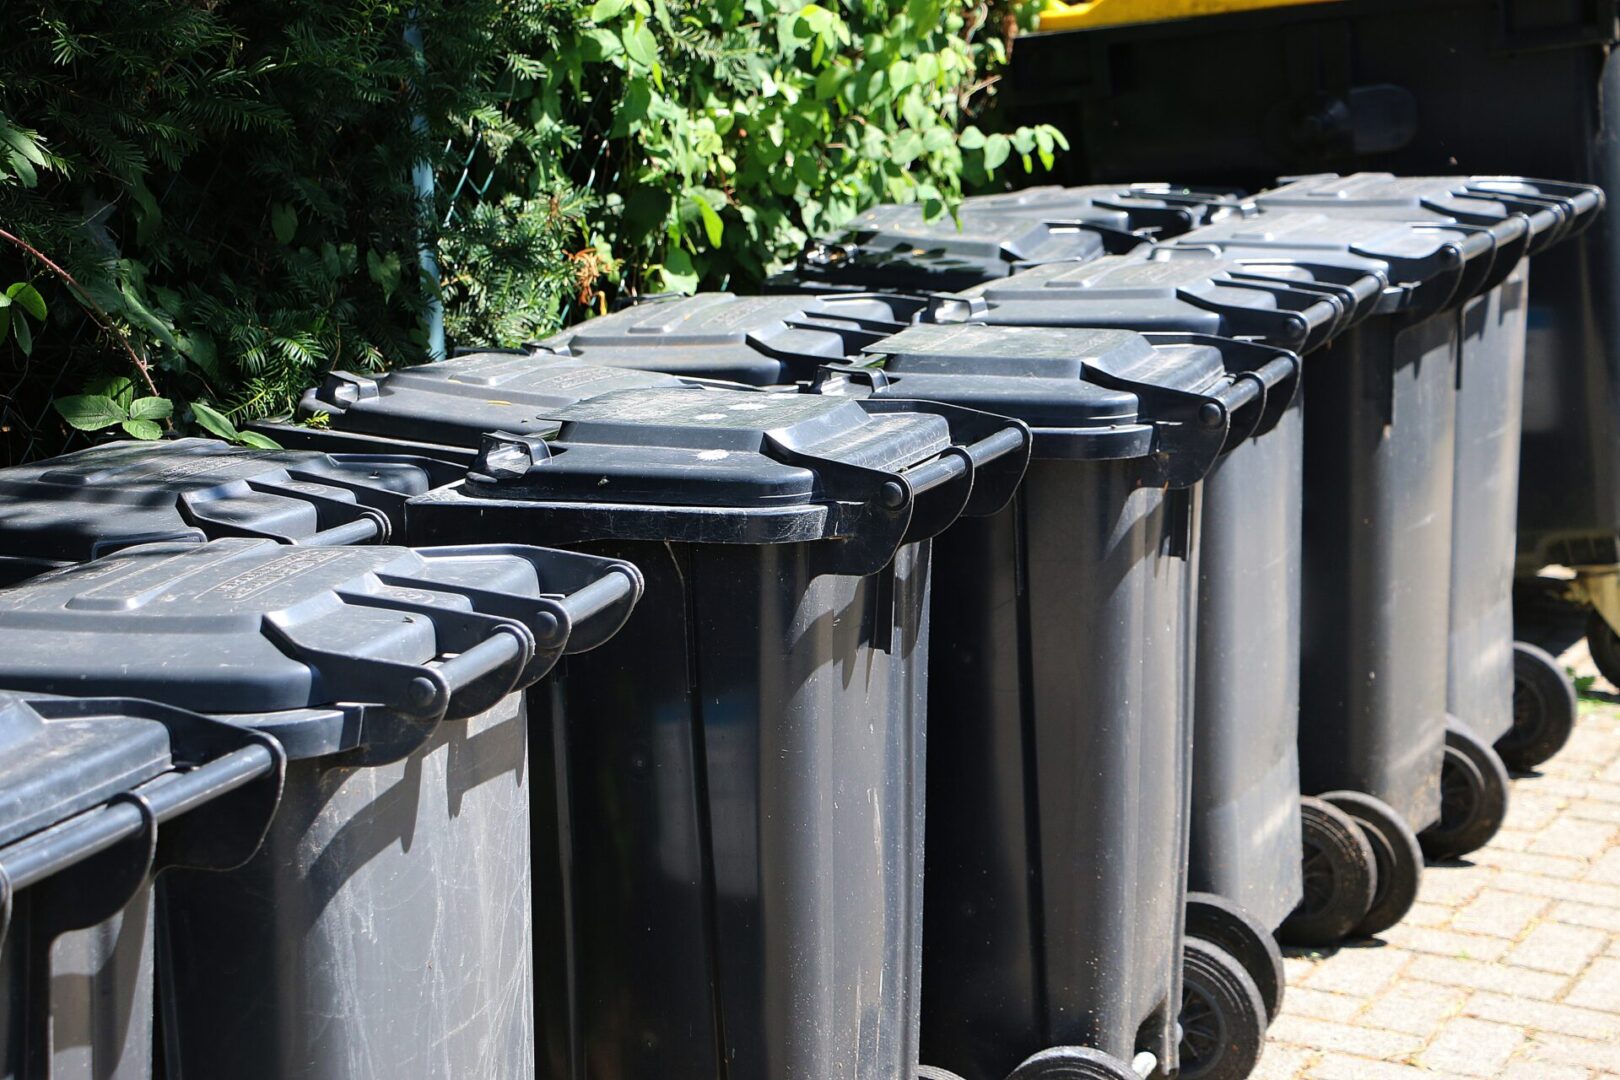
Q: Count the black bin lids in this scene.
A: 12